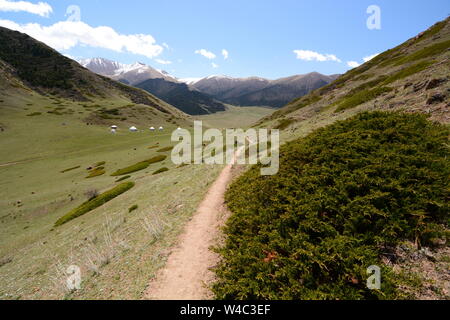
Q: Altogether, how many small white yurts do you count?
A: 5